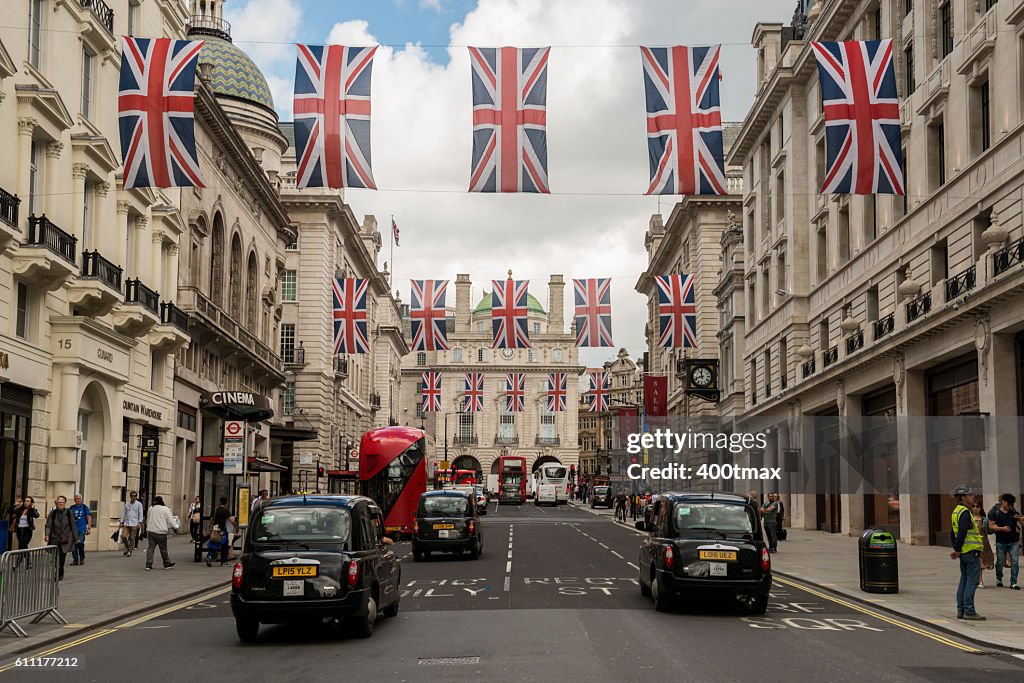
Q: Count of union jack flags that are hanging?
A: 15